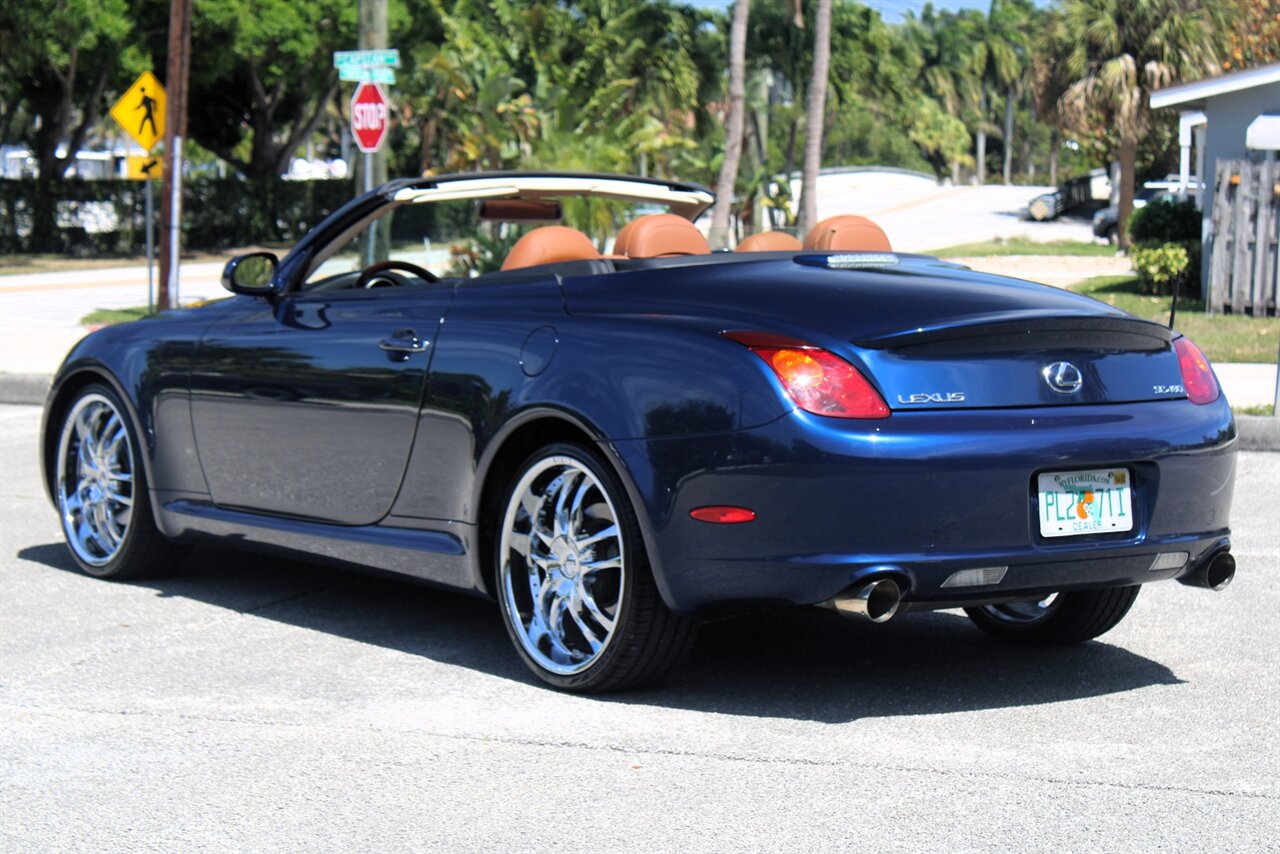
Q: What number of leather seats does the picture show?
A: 4